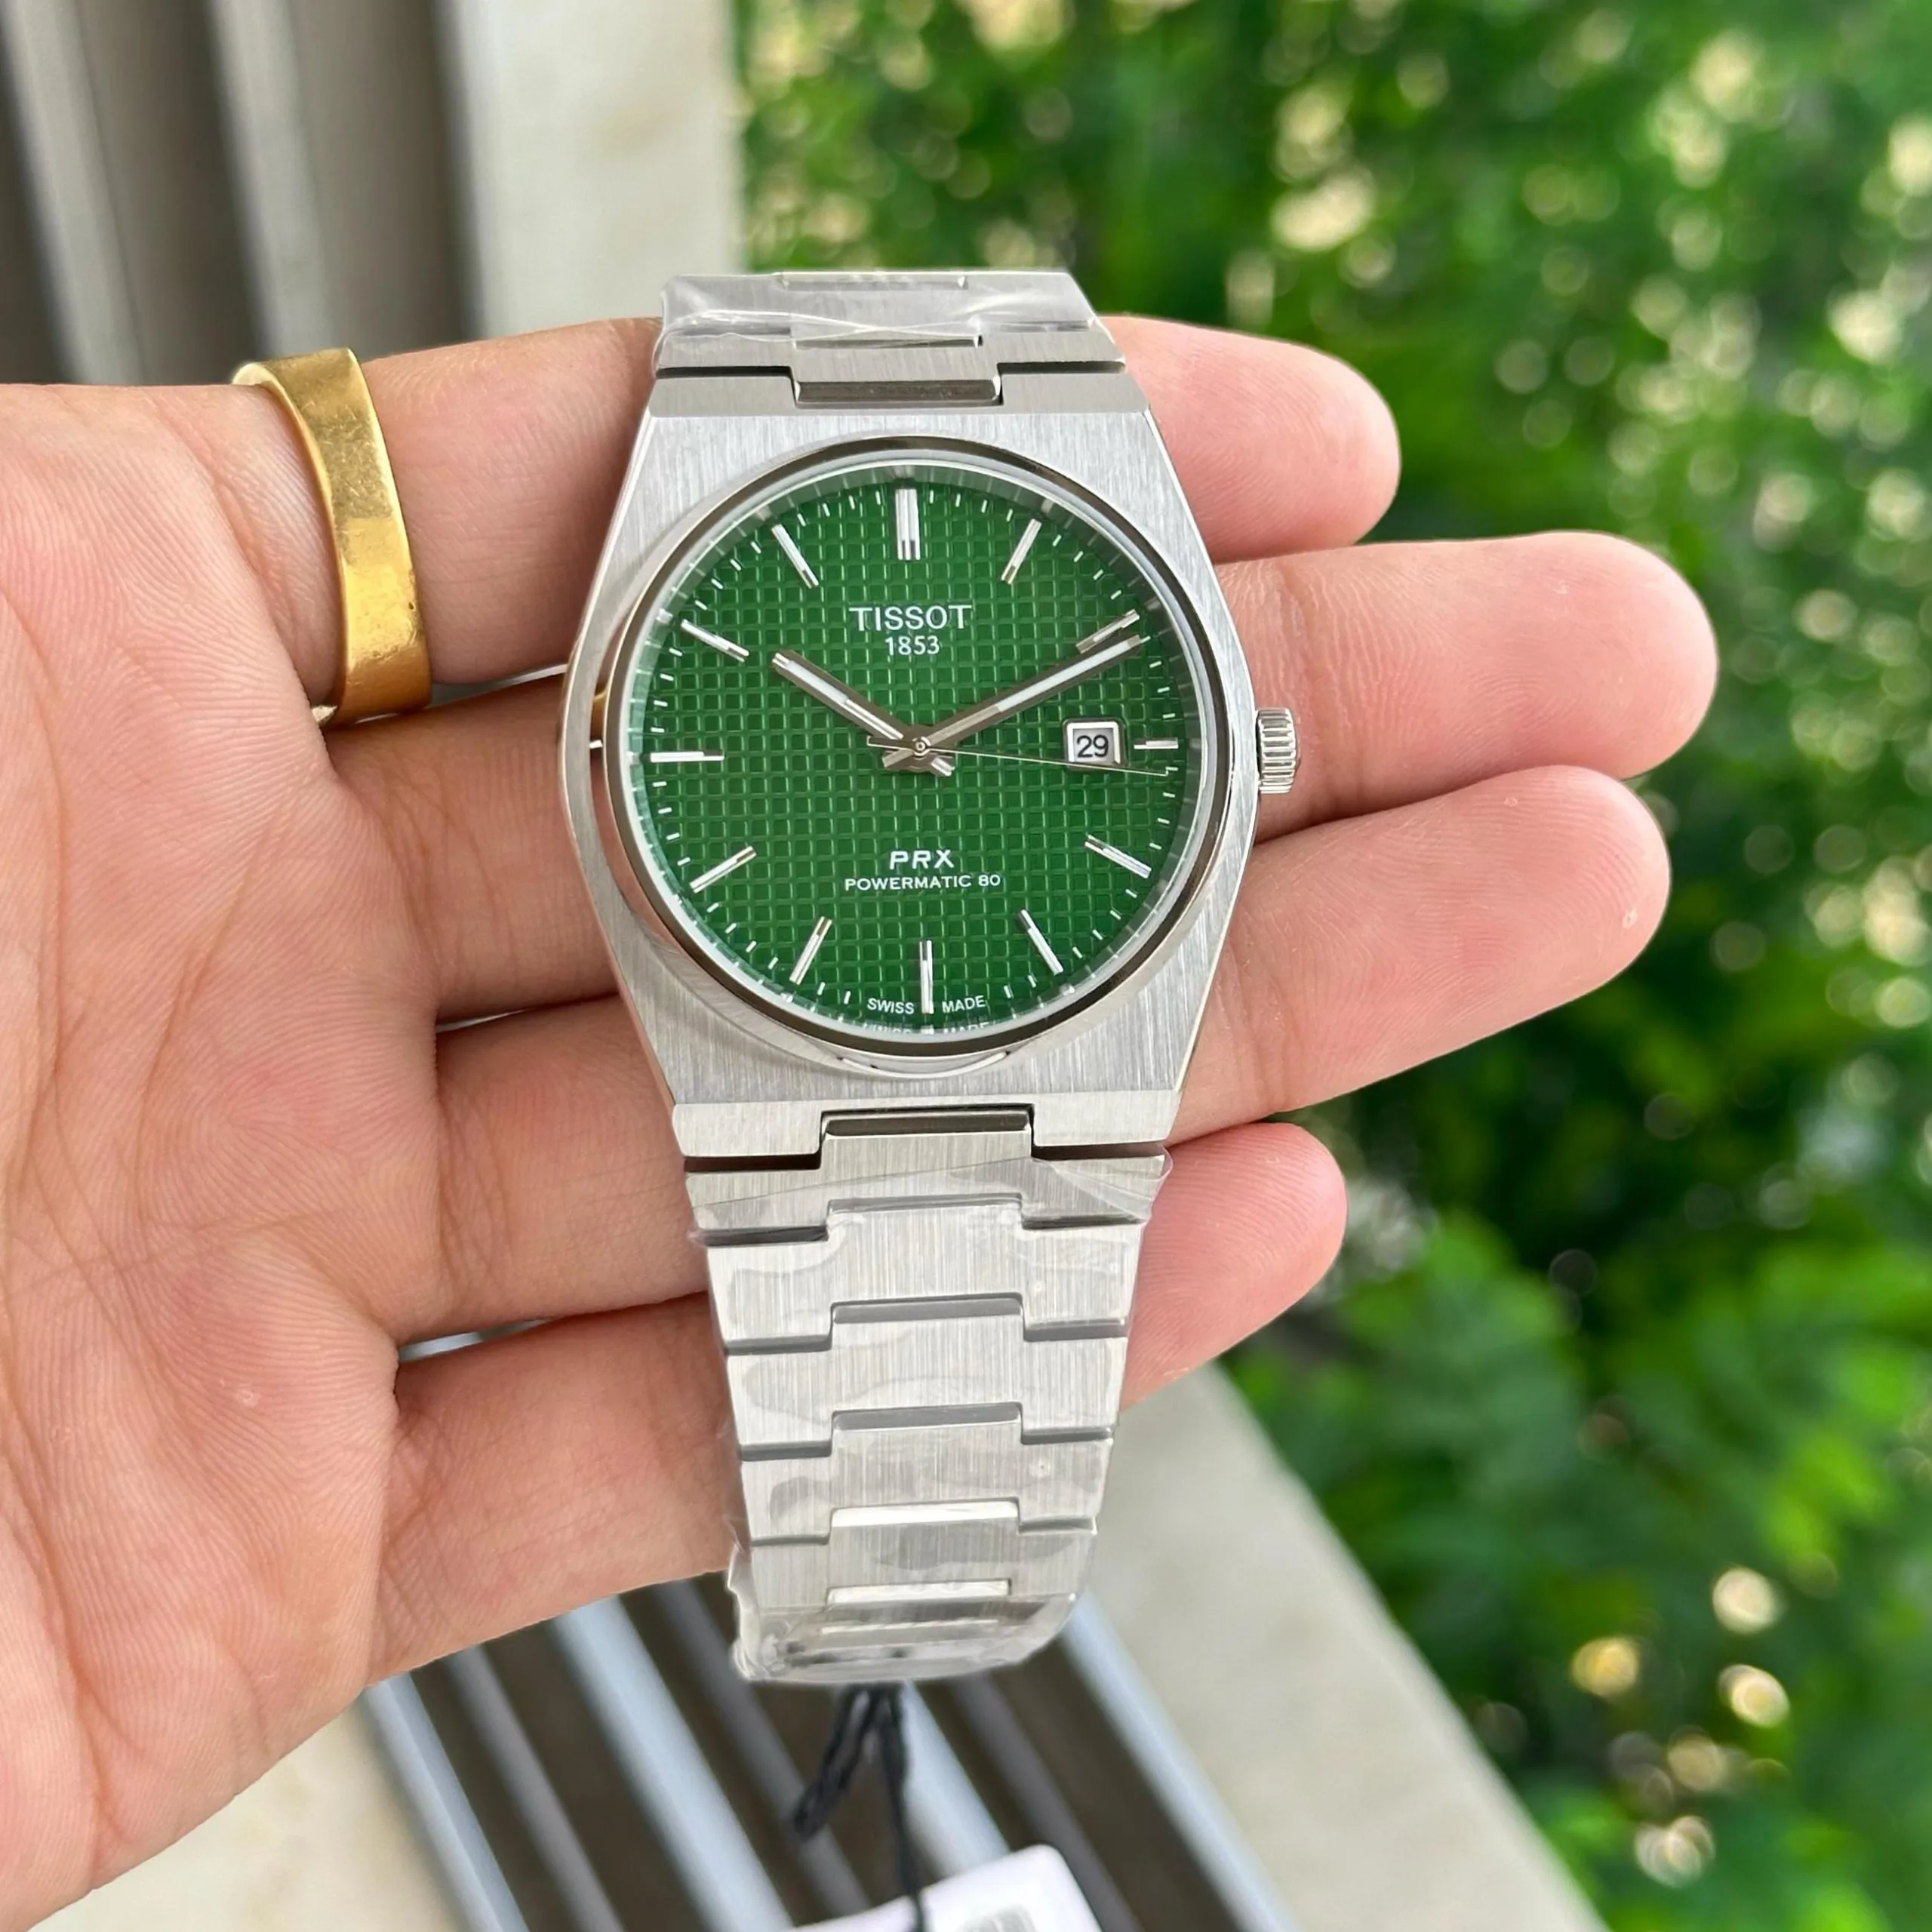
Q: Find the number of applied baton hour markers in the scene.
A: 12